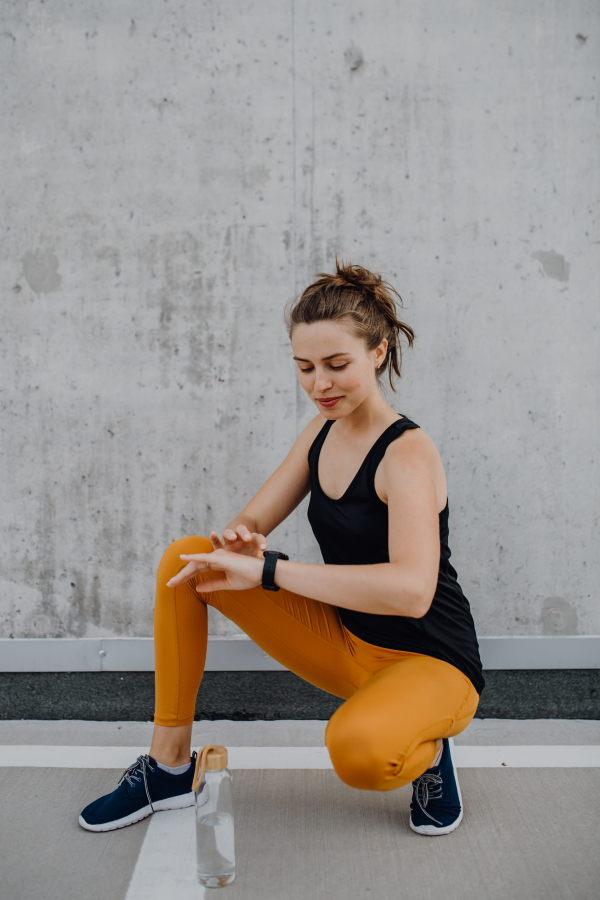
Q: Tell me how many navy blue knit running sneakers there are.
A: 2